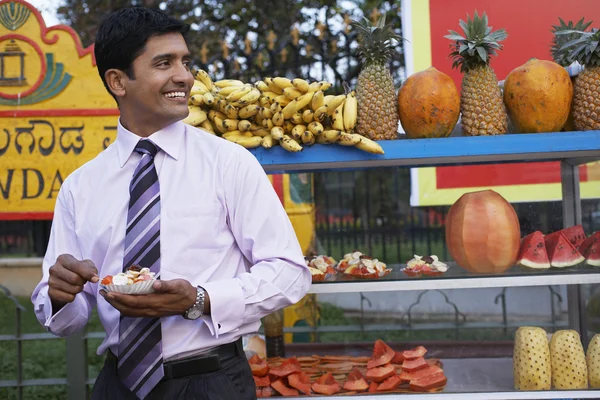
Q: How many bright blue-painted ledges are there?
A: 1